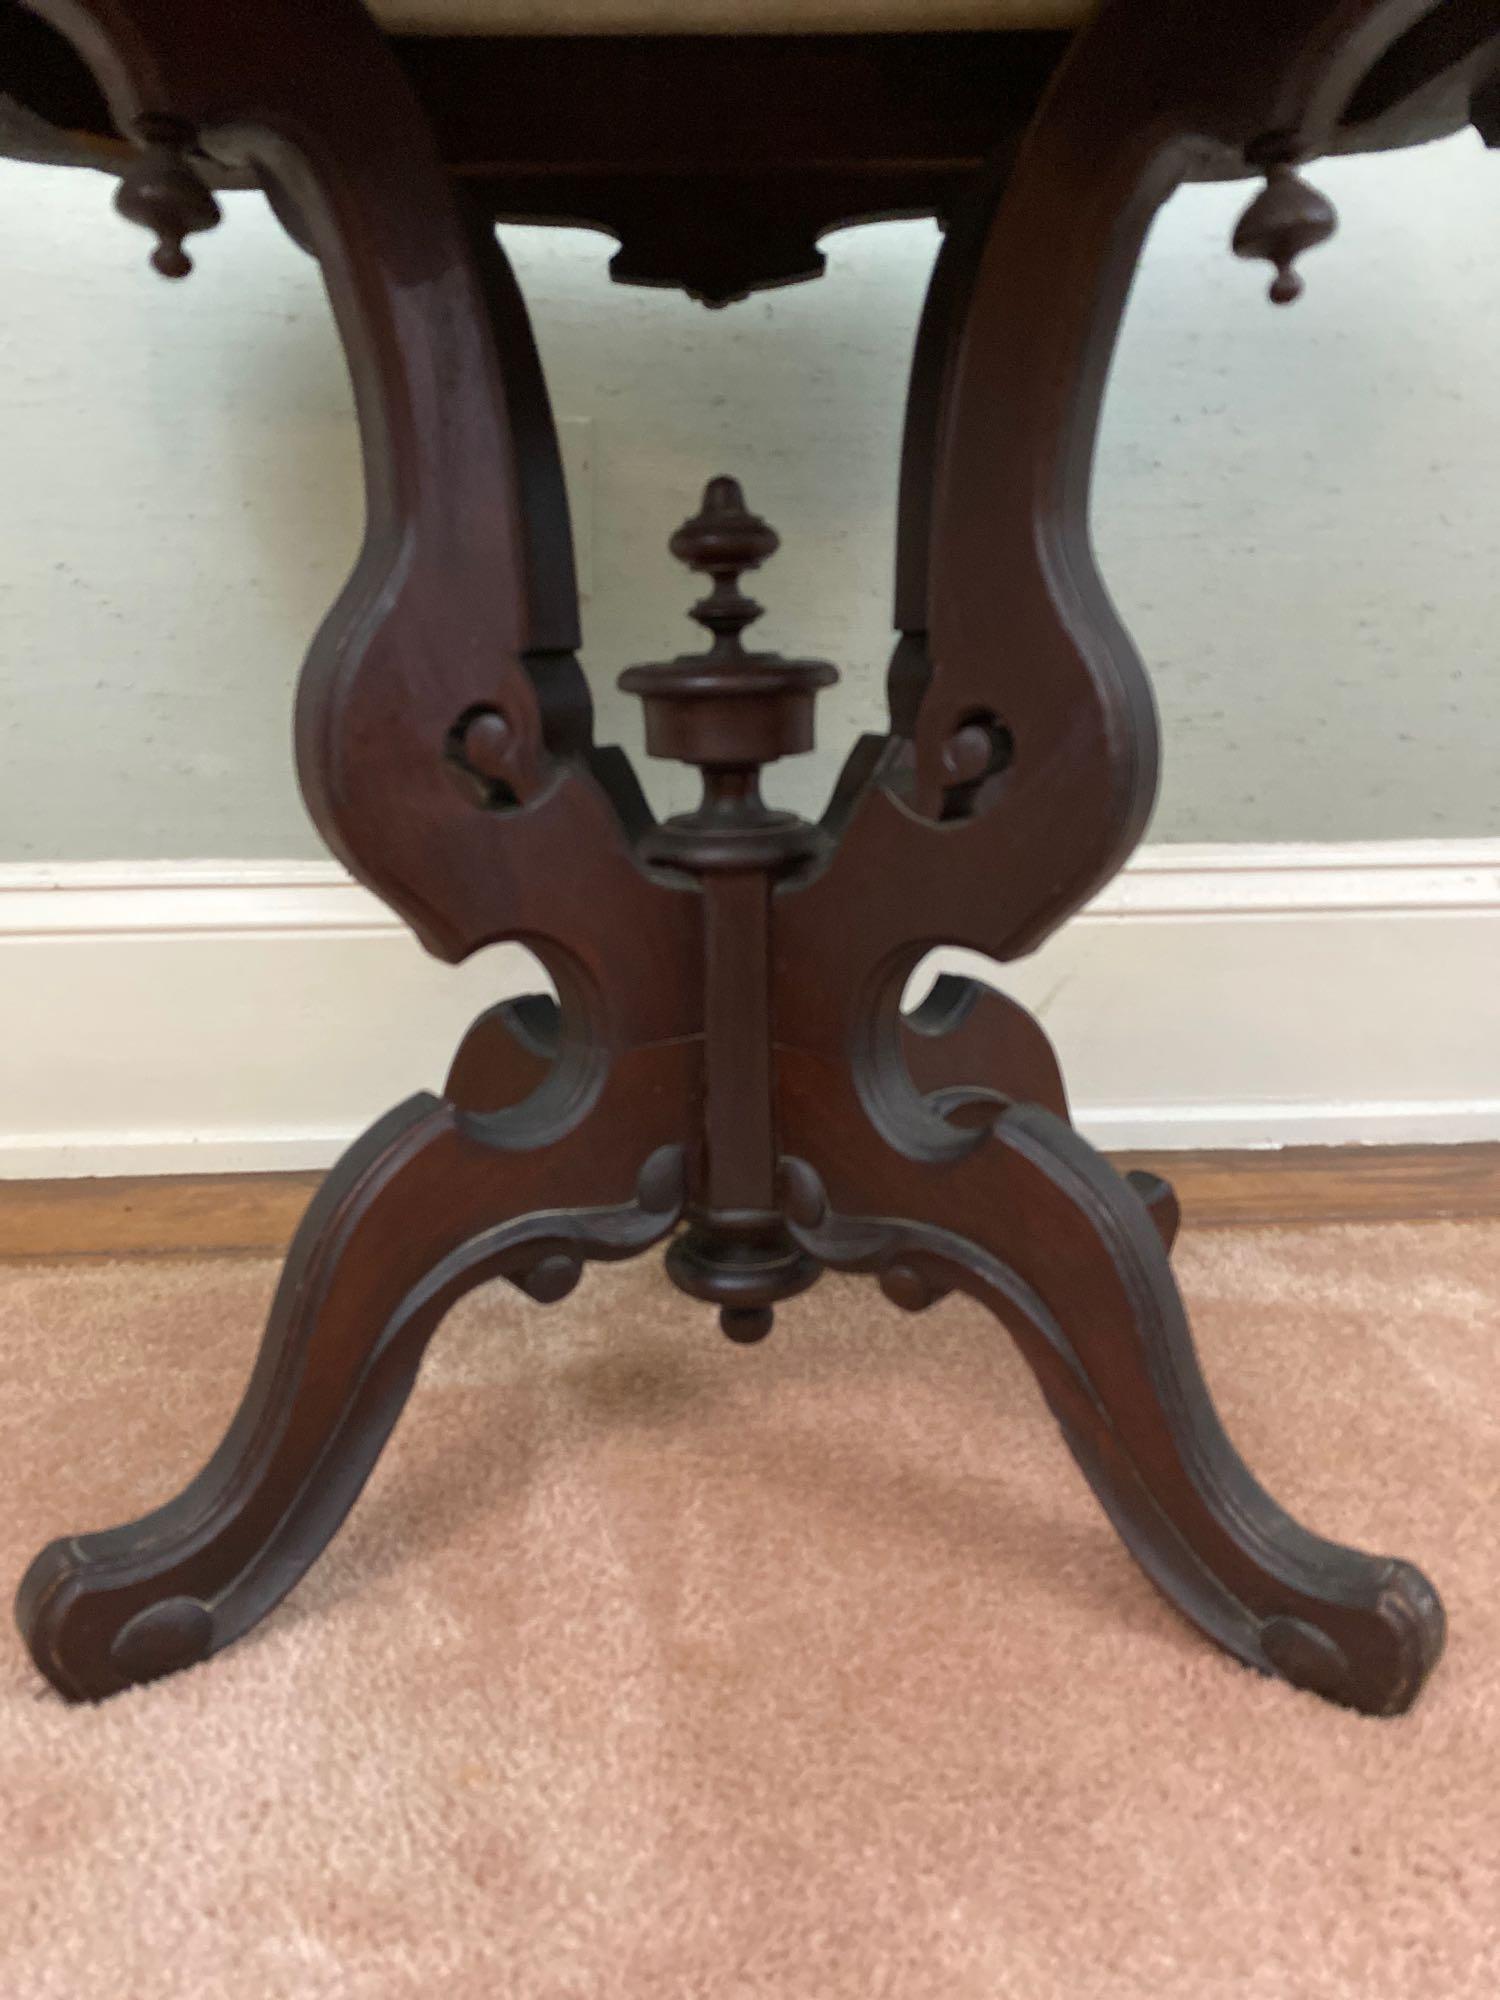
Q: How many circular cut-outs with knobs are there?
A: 2